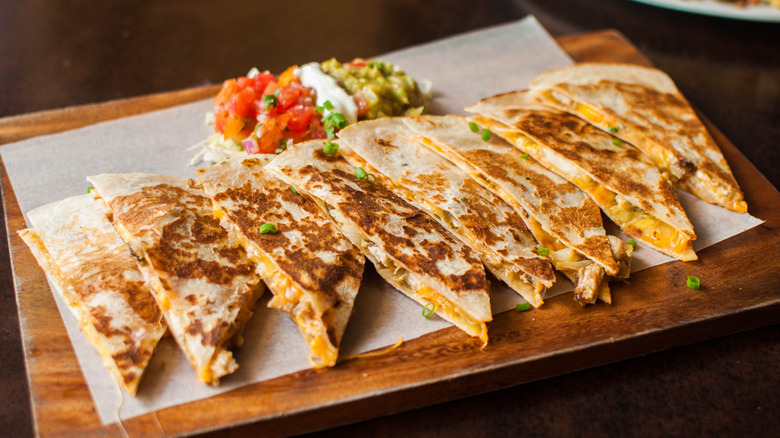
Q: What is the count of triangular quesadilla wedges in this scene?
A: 8